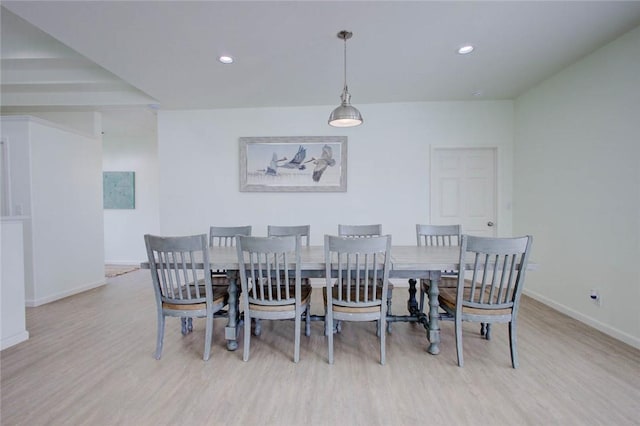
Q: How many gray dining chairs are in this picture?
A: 8